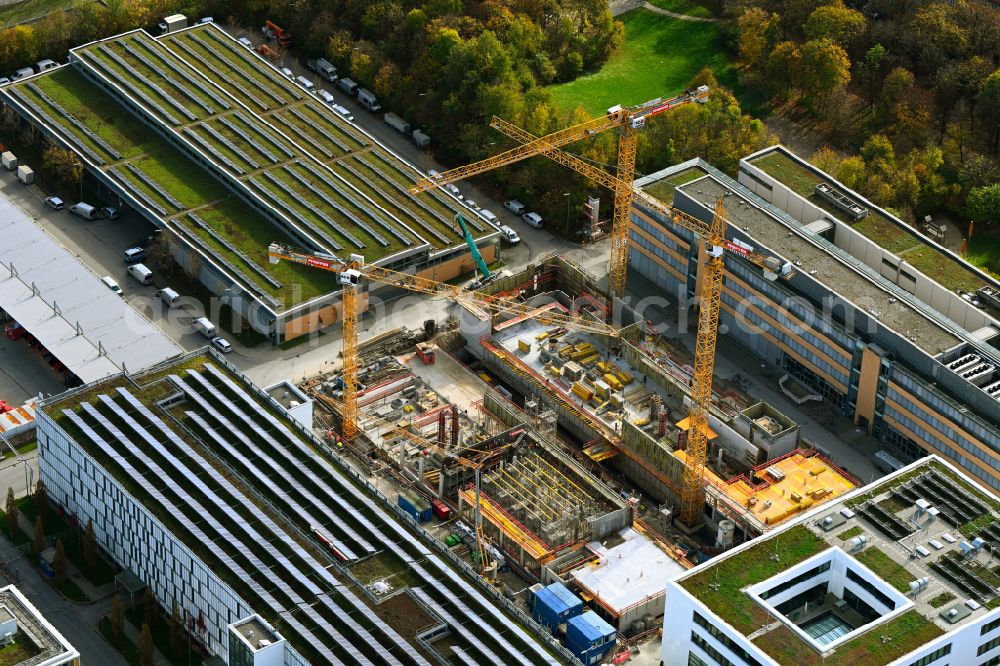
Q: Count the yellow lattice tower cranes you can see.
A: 3